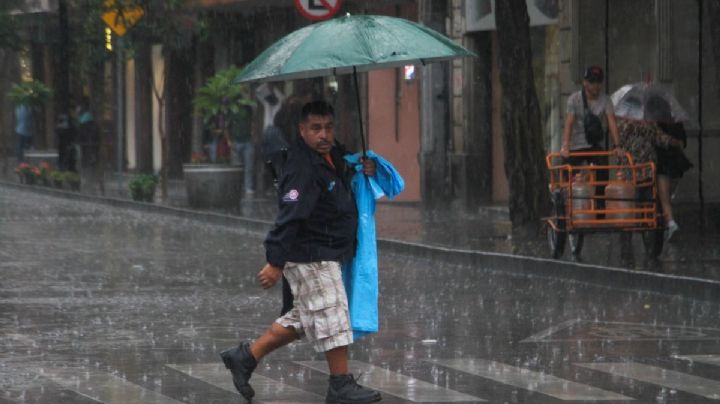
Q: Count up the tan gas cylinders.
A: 2